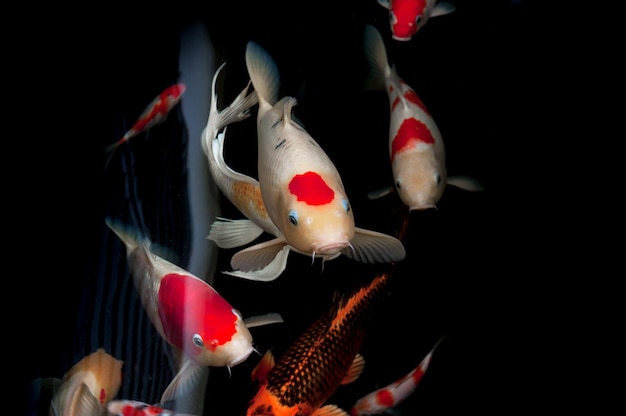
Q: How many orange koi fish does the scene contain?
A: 1